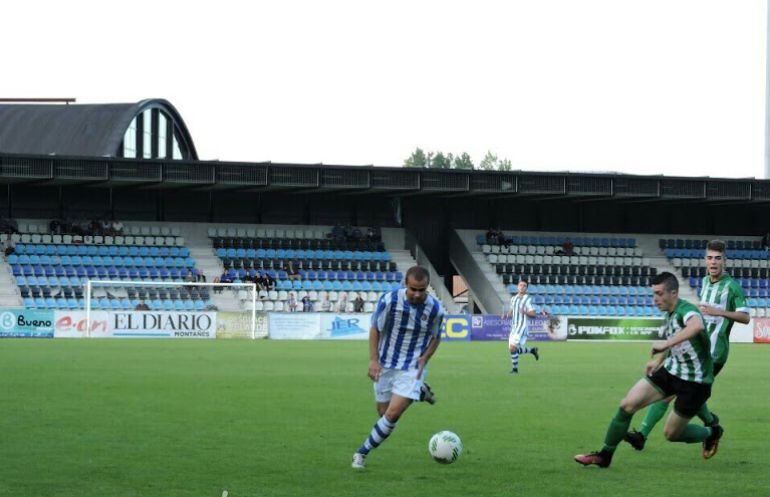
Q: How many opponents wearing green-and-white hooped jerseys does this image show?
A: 2